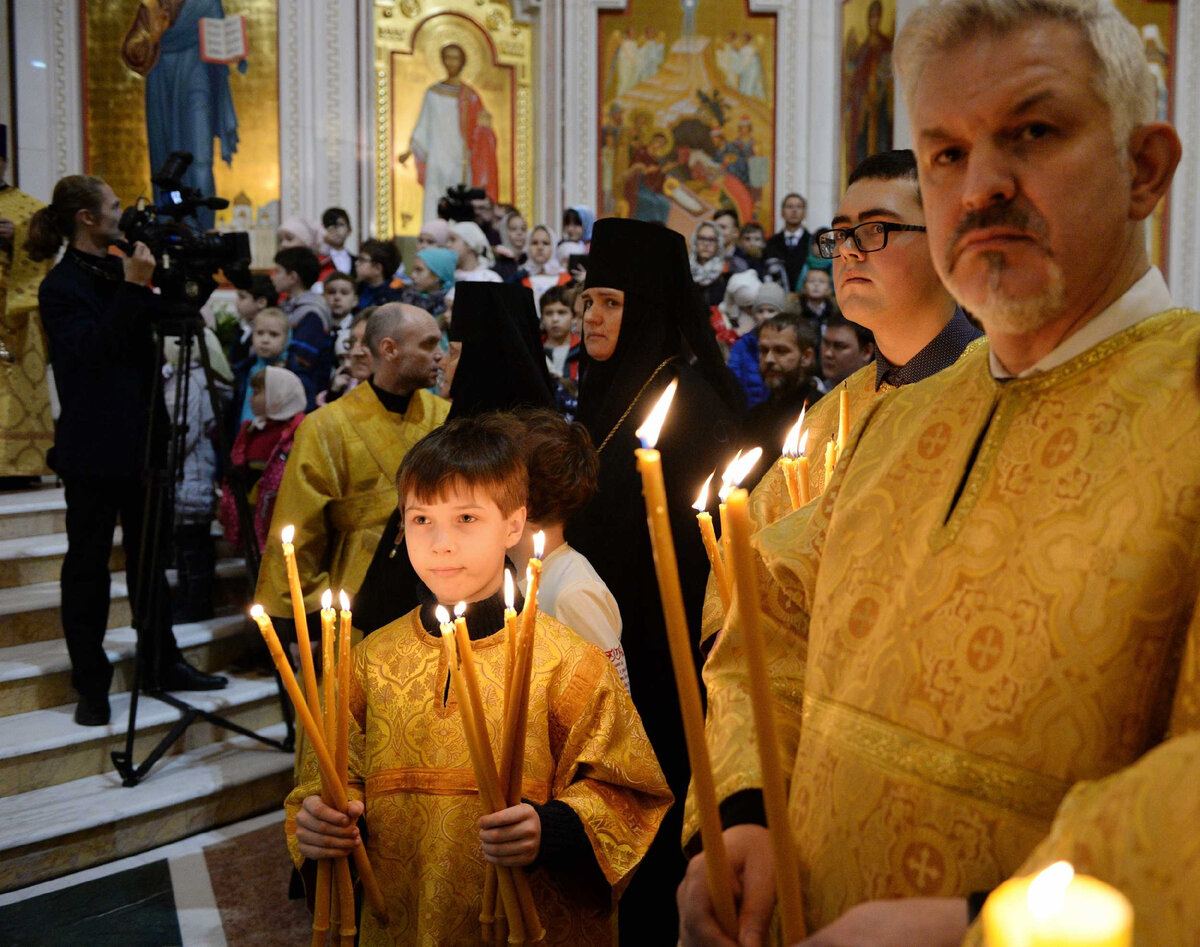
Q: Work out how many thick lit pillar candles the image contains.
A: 1